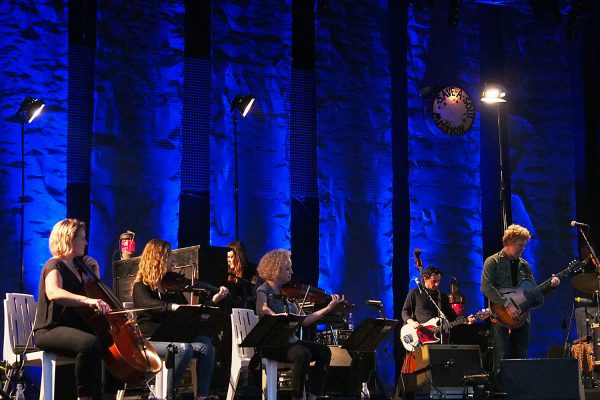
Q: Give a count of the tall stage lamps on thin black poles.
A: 3